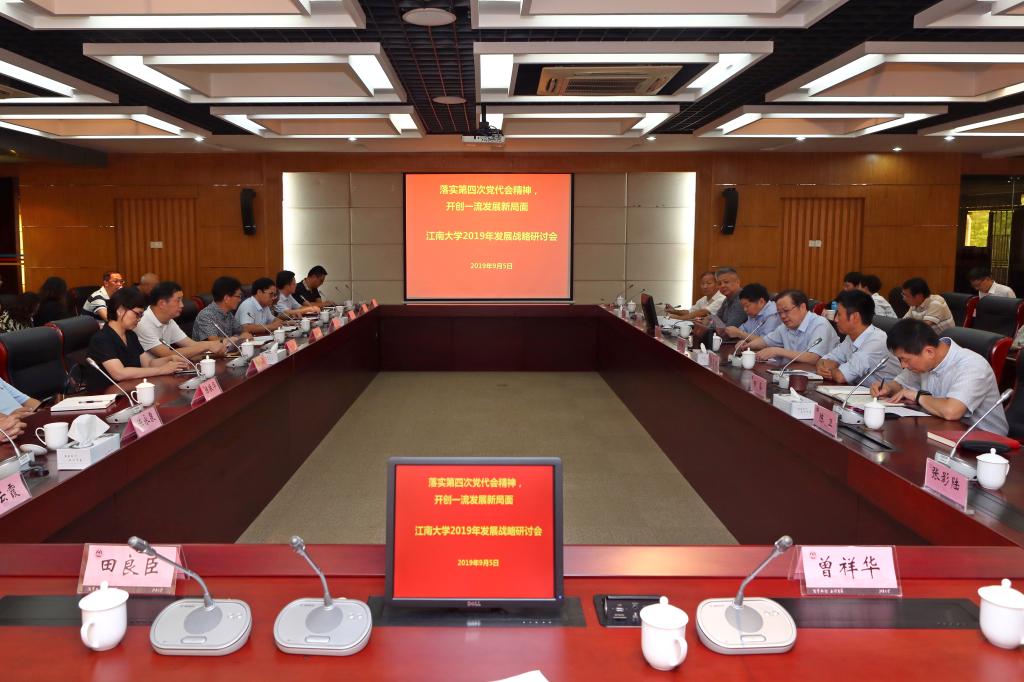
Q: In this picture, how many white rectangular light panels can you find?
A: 12